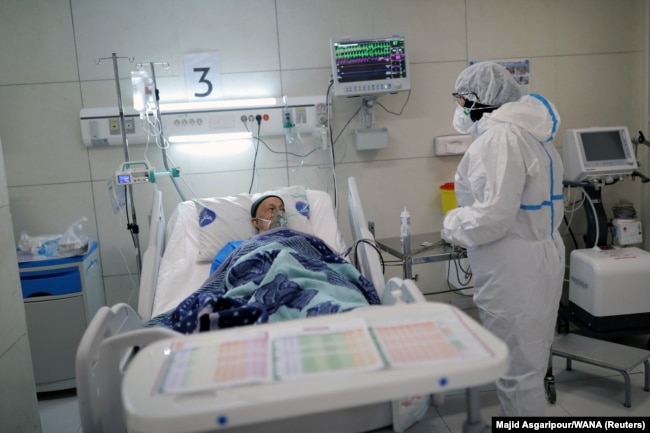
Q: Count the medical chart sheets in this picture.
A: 3